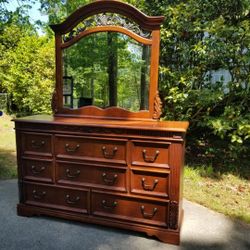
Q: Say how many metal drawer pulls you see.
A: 12